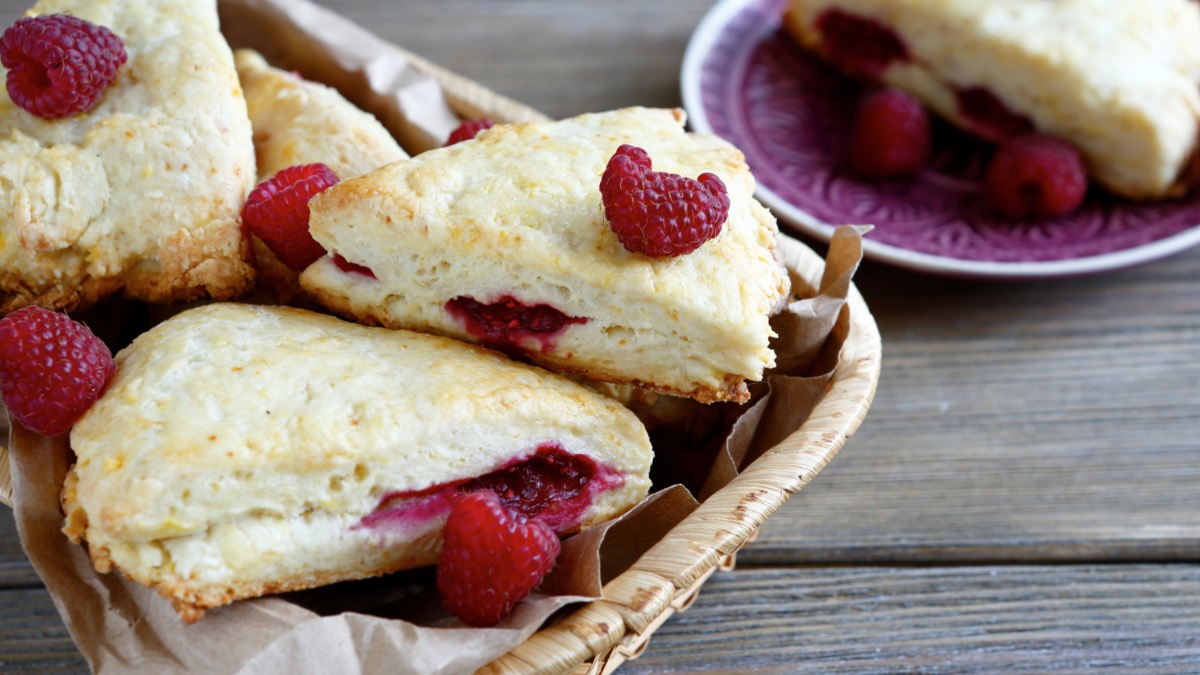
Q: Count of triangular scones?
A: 5